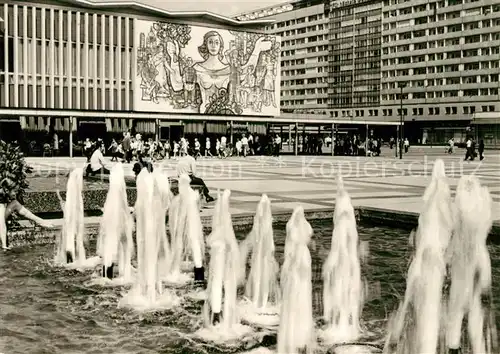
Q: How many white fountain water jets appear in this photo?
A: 11